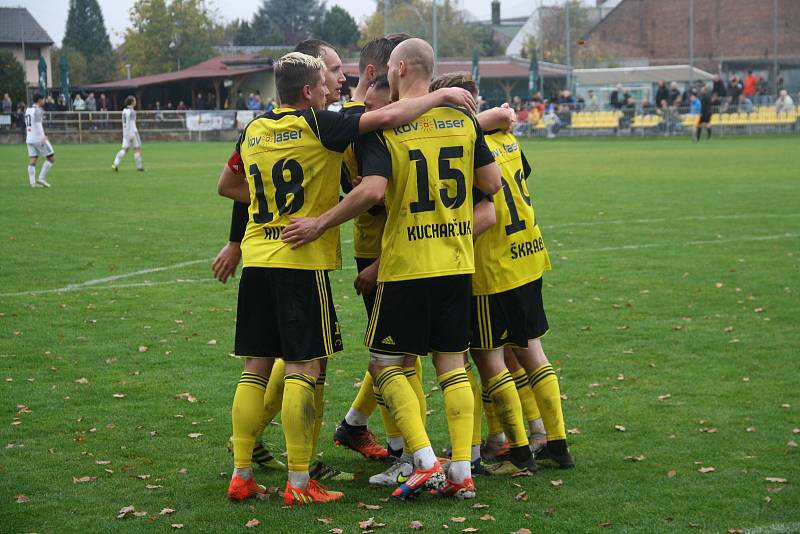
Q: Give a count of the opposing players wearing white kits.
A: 2